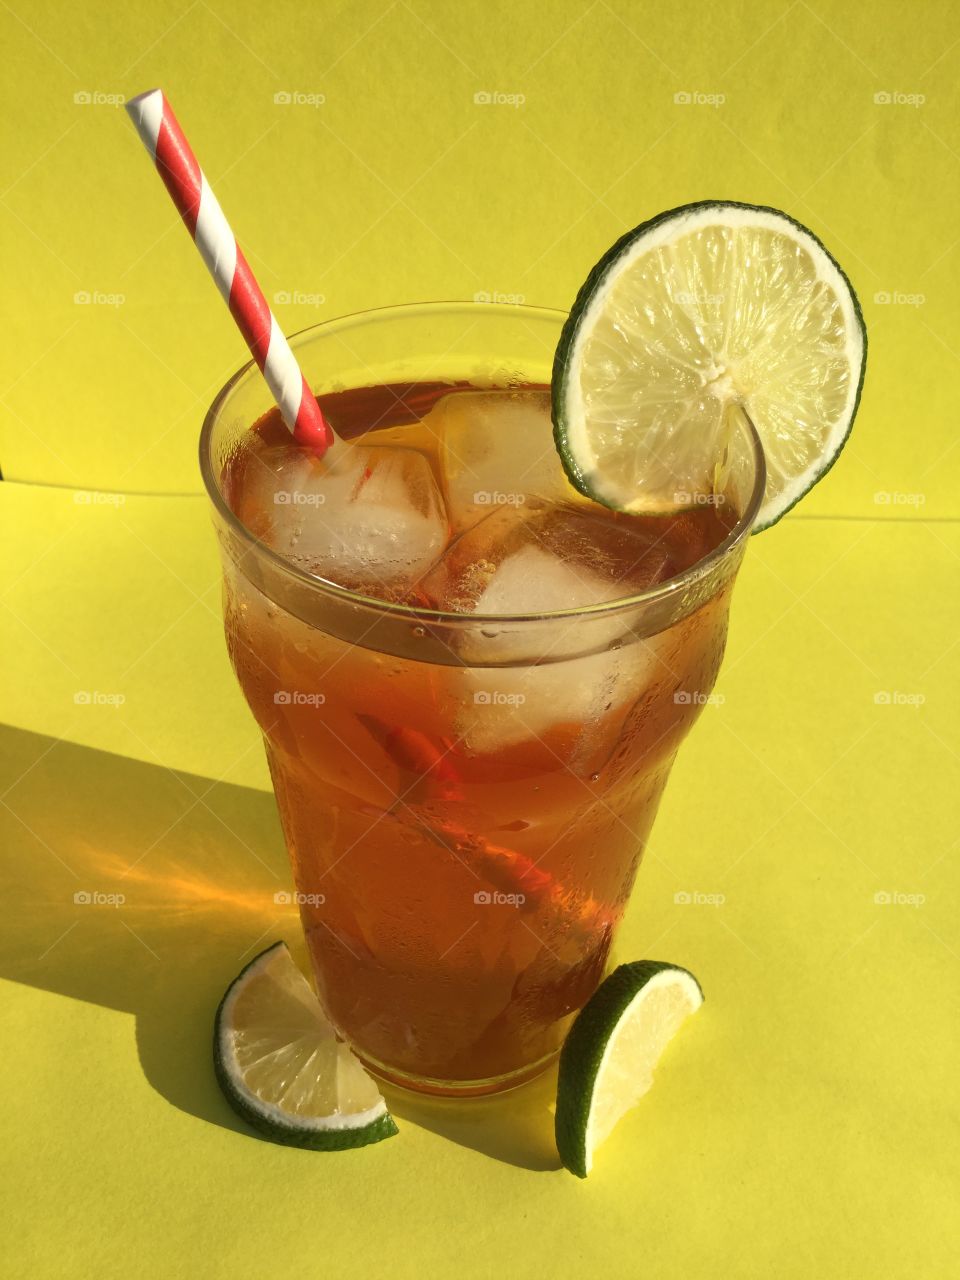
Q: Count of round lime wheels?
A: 1